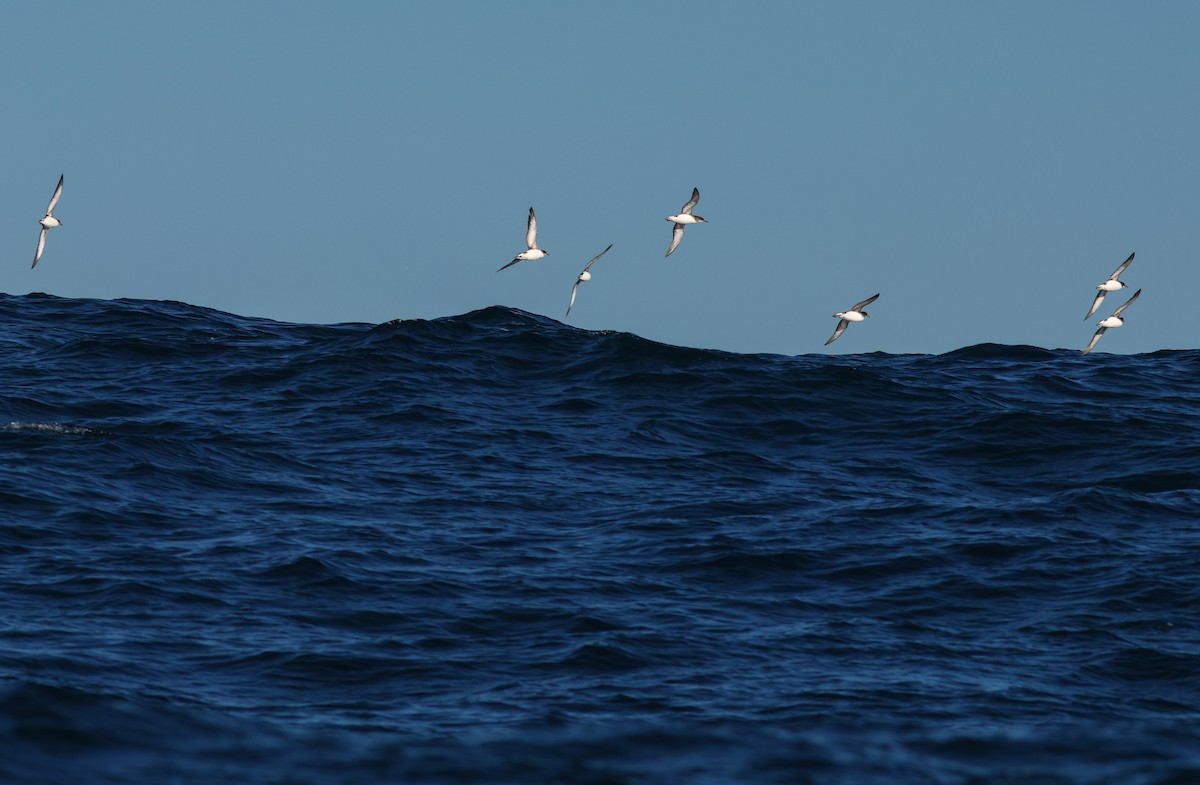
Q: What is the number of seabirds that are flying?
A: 7